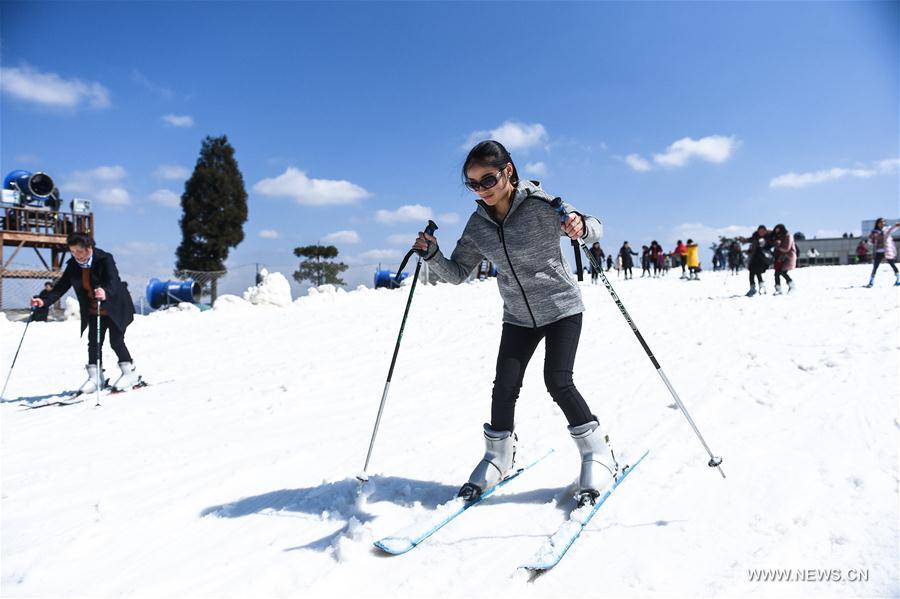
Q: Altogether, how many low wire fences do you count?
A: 1